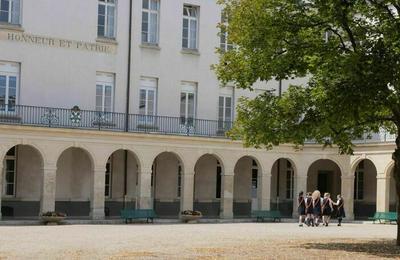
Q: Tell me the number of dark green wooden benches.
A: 3